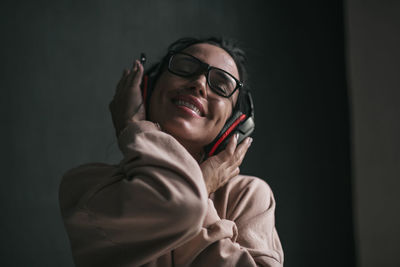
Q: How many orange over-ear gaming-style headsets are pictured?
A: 0